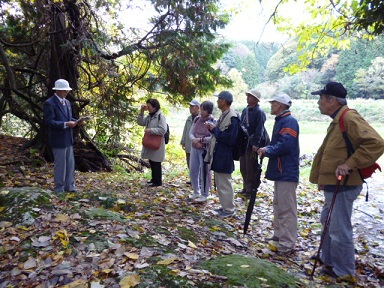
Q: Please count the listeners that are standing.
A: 7